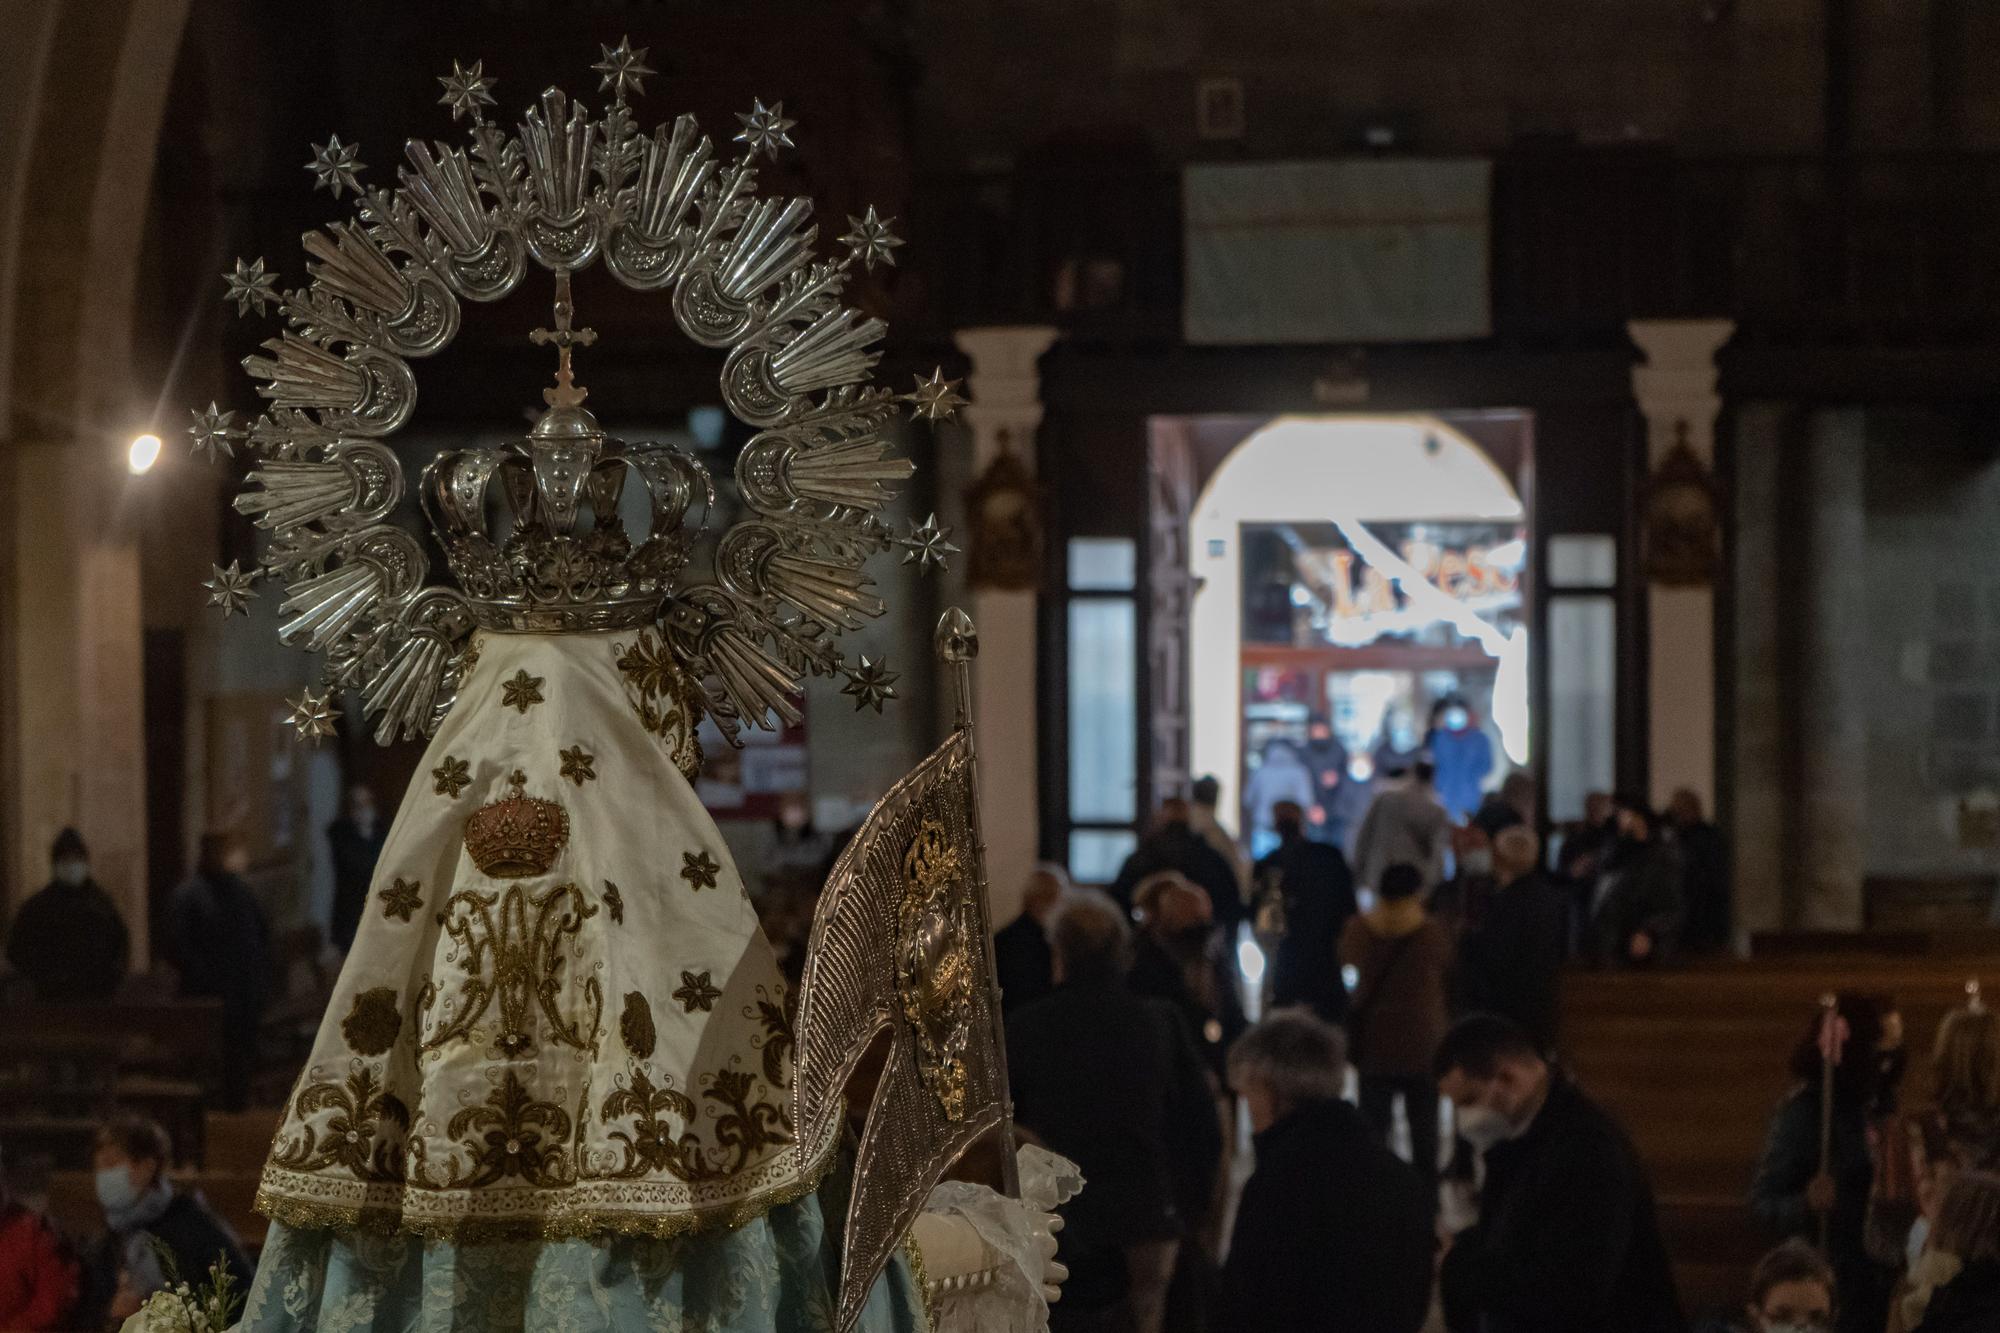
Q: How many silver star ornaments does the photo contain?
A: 12